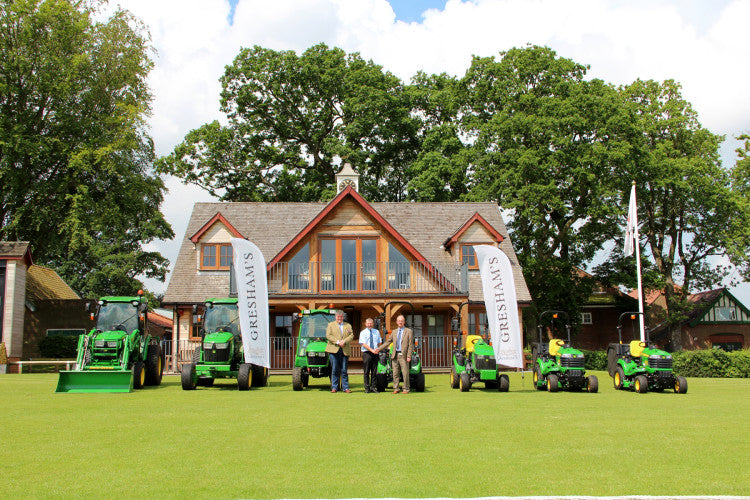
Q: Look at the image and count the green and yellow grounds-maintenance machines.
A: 7